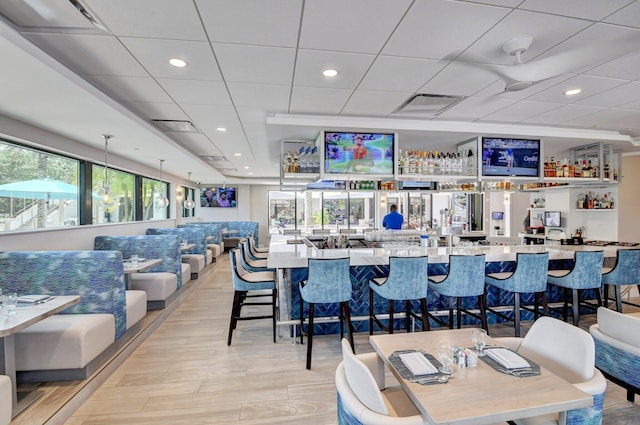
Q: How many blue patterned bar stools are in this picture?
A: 10